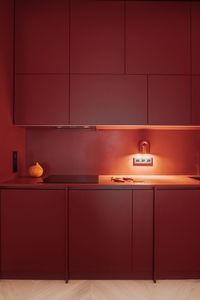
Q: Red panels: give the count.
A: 12